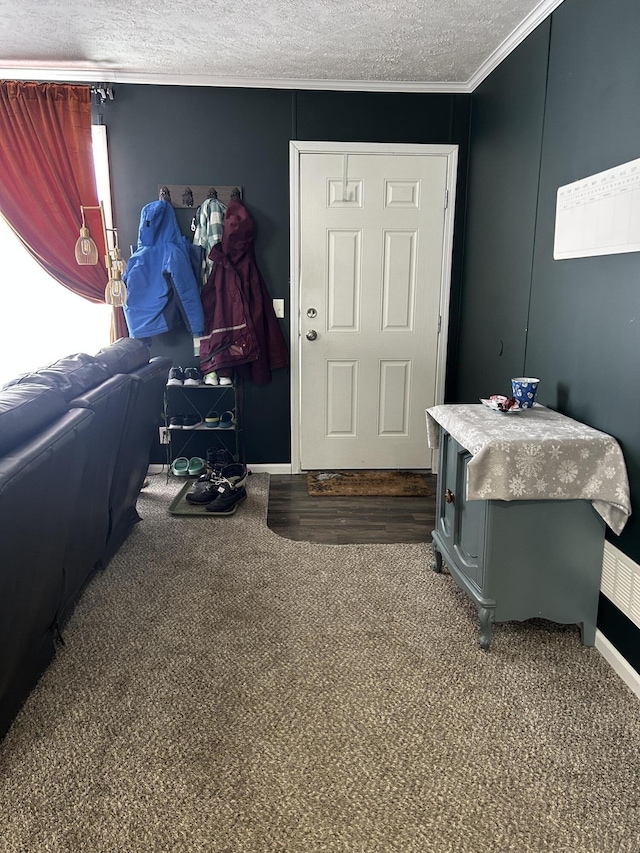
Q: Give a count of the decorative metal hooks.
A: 4